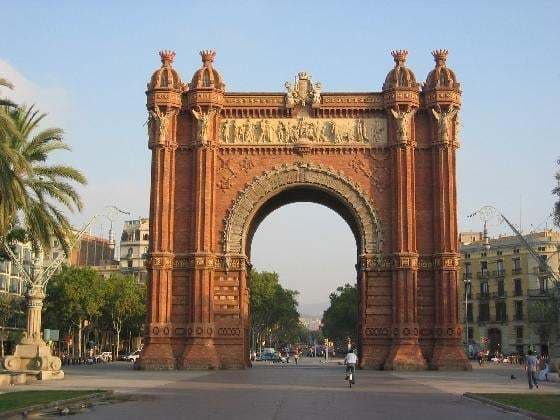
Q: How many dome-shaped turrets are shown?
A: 4